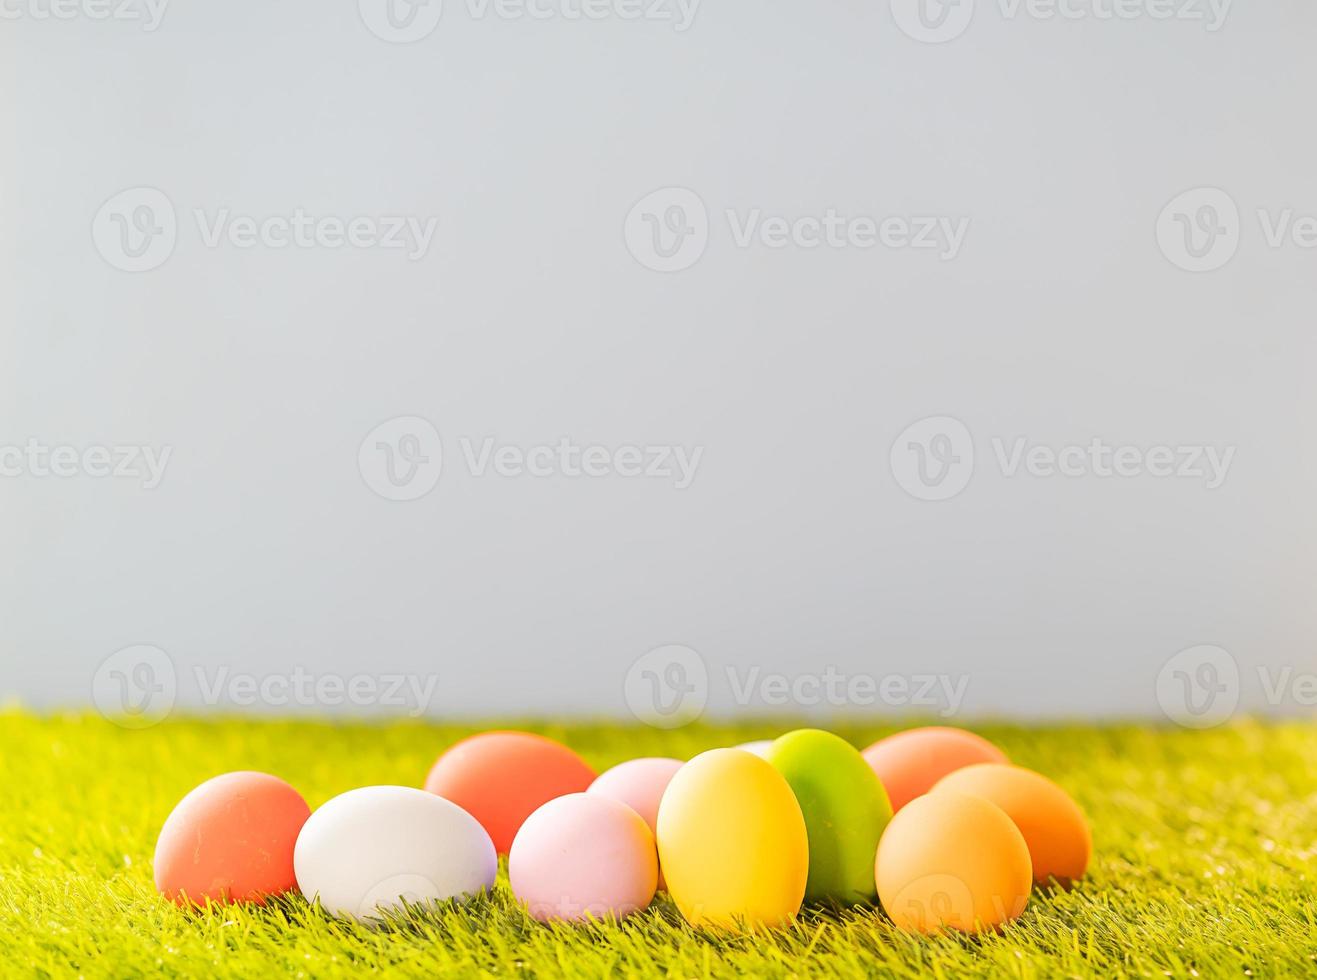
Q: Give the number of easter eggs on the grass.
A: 11